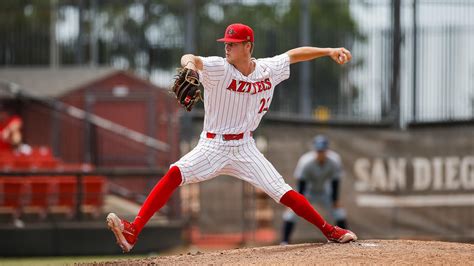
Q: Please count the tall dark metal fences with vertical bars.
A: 1